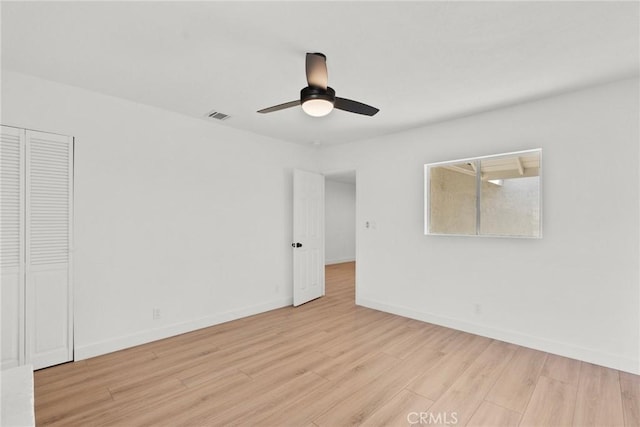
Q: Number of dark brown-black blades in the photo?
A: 3